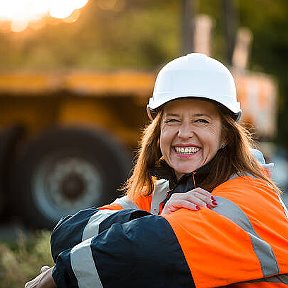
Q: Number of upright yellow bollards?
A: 0